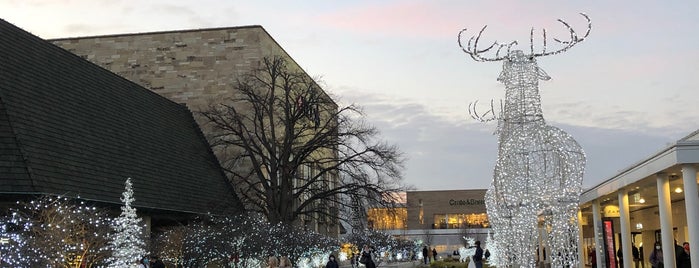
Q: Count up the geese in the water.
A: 0